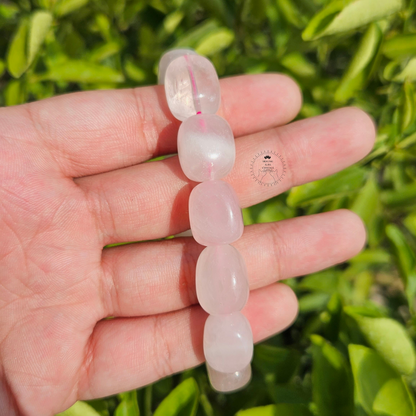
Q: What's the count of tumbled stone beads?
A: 7